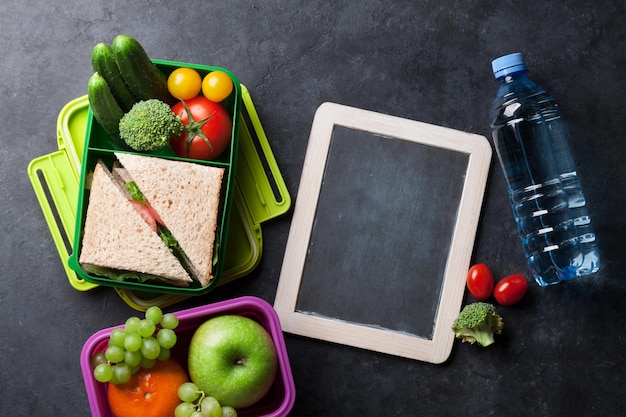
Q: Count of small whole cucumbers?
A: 3